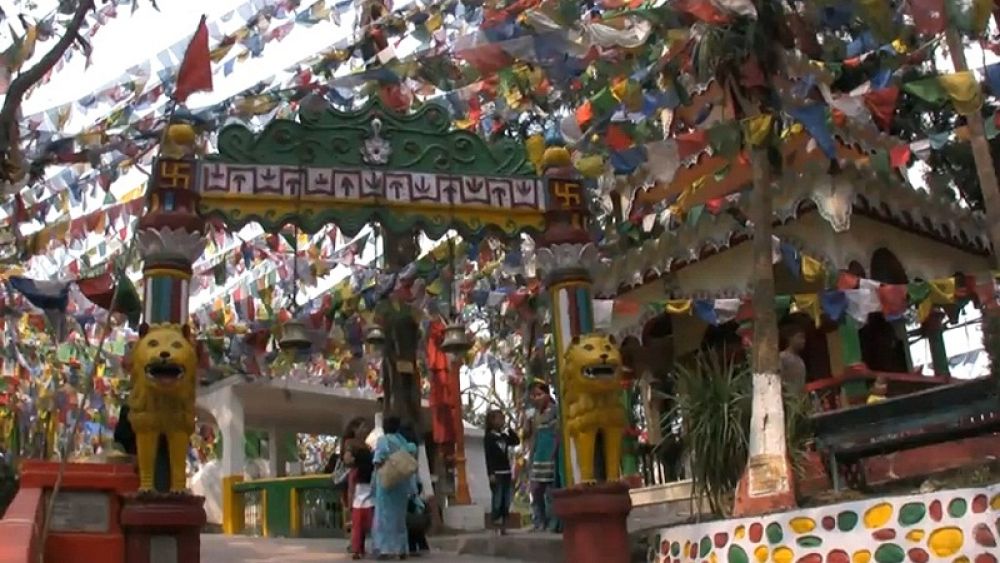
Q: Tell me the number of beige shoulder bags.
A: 1